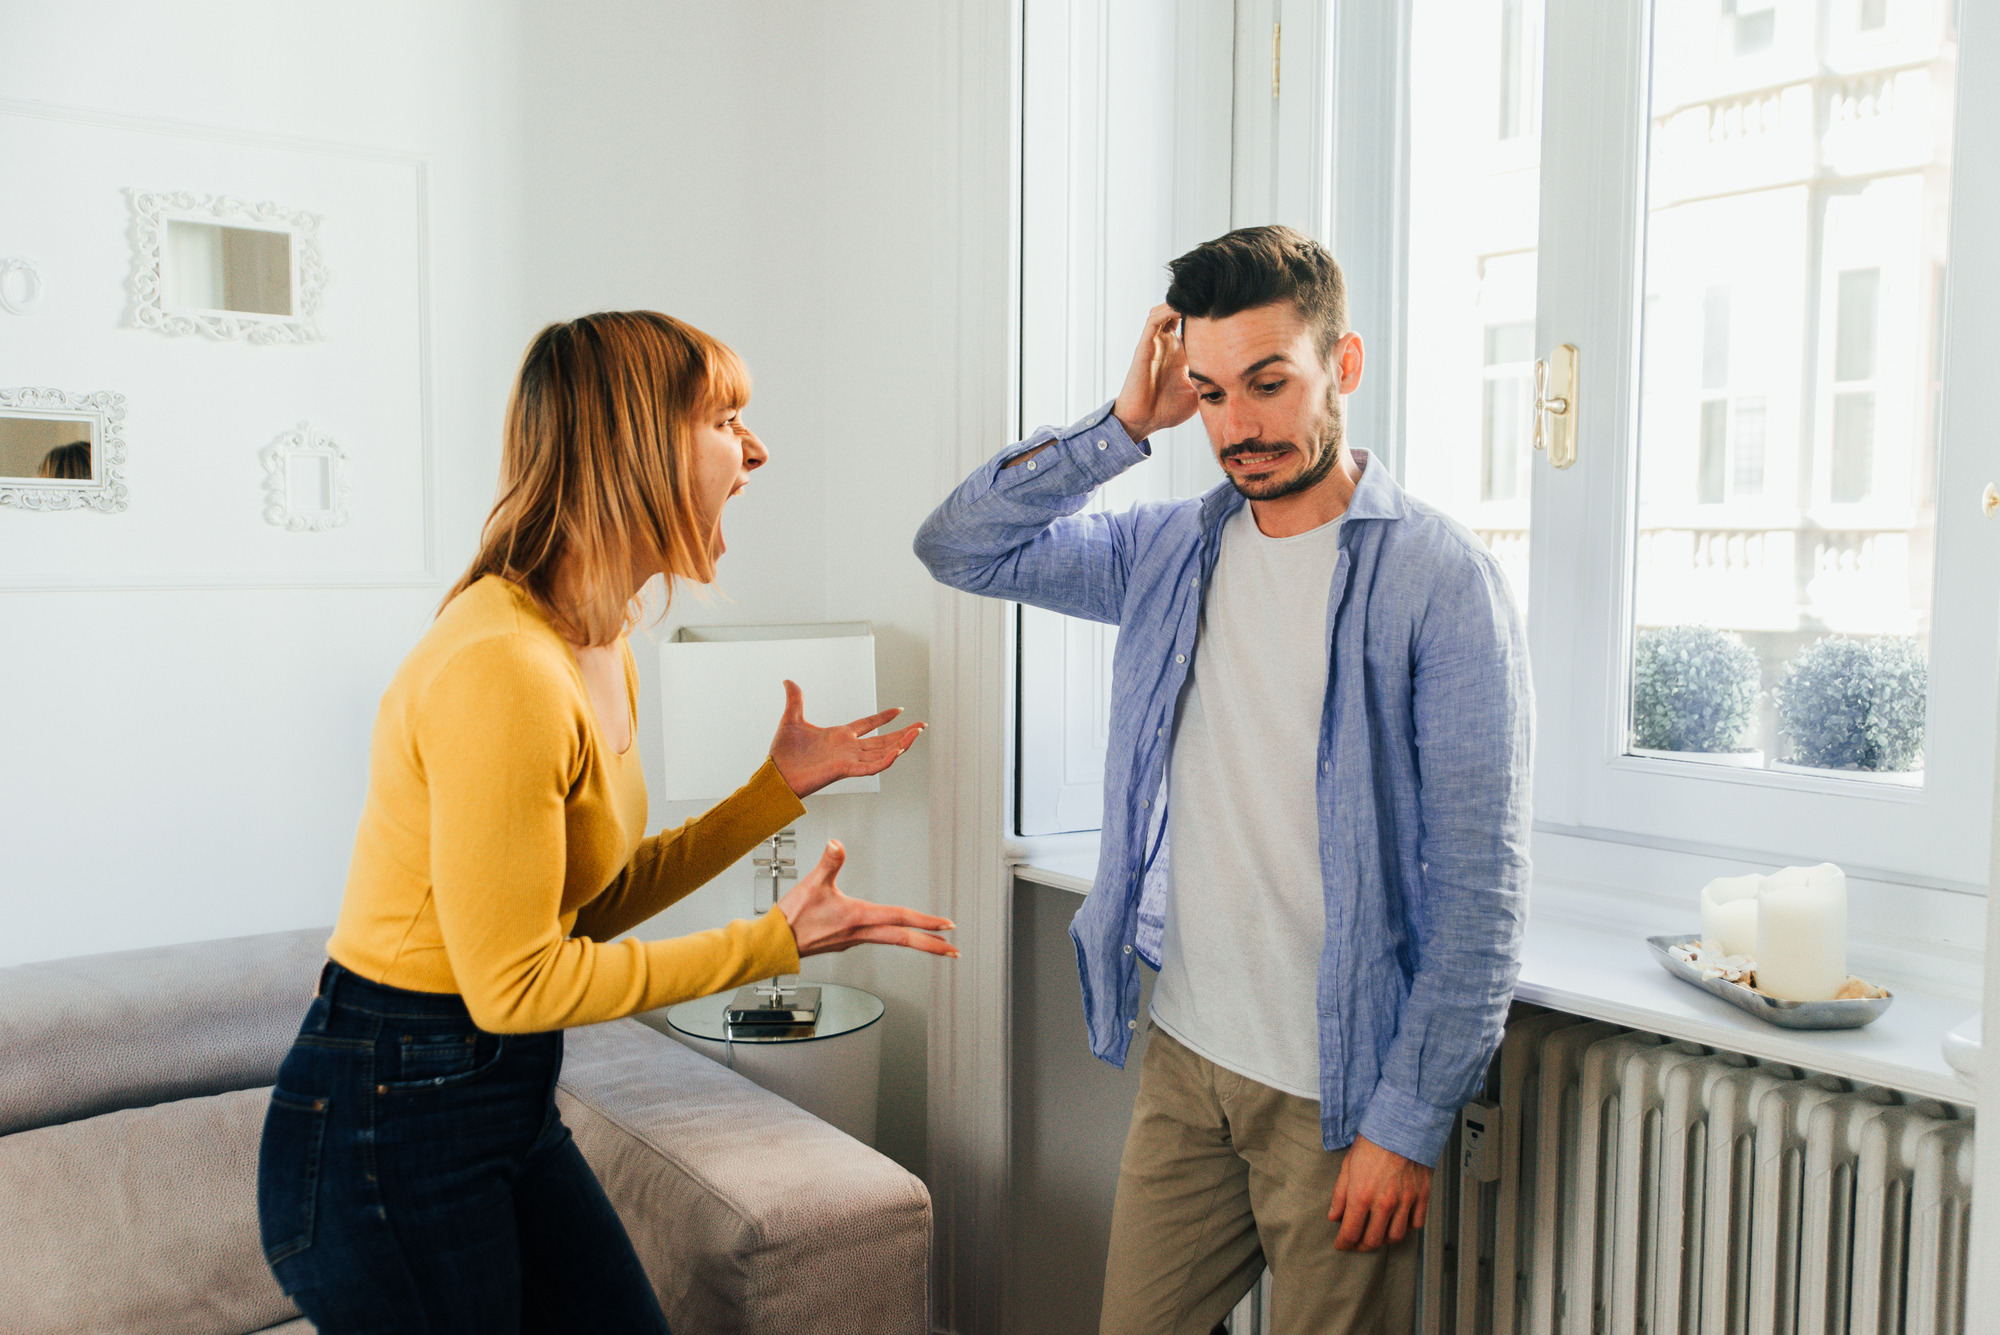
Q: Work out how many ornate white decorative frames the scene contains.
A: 4